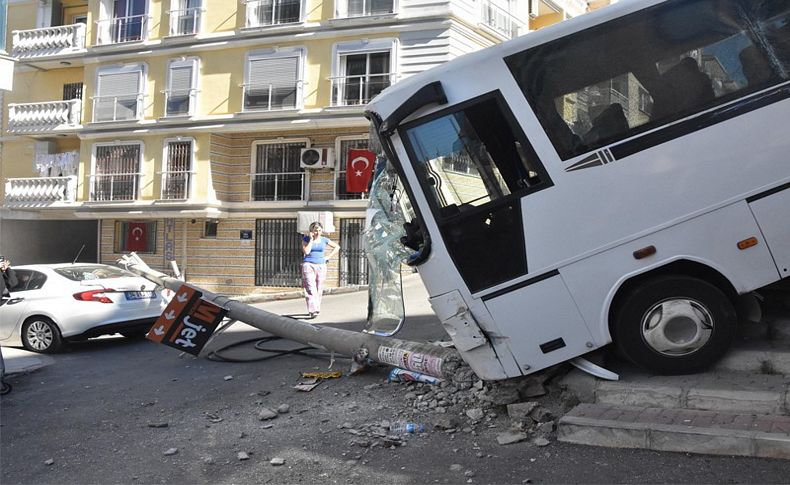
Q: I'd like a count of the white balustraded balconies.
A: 3